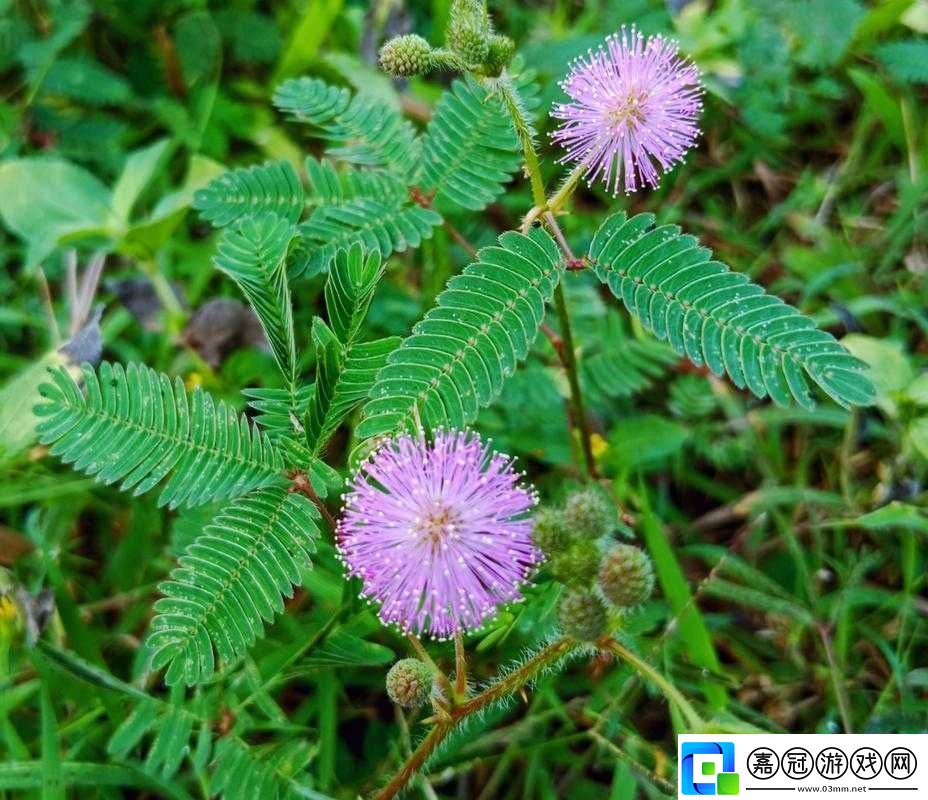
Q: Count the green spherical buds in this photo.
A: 9